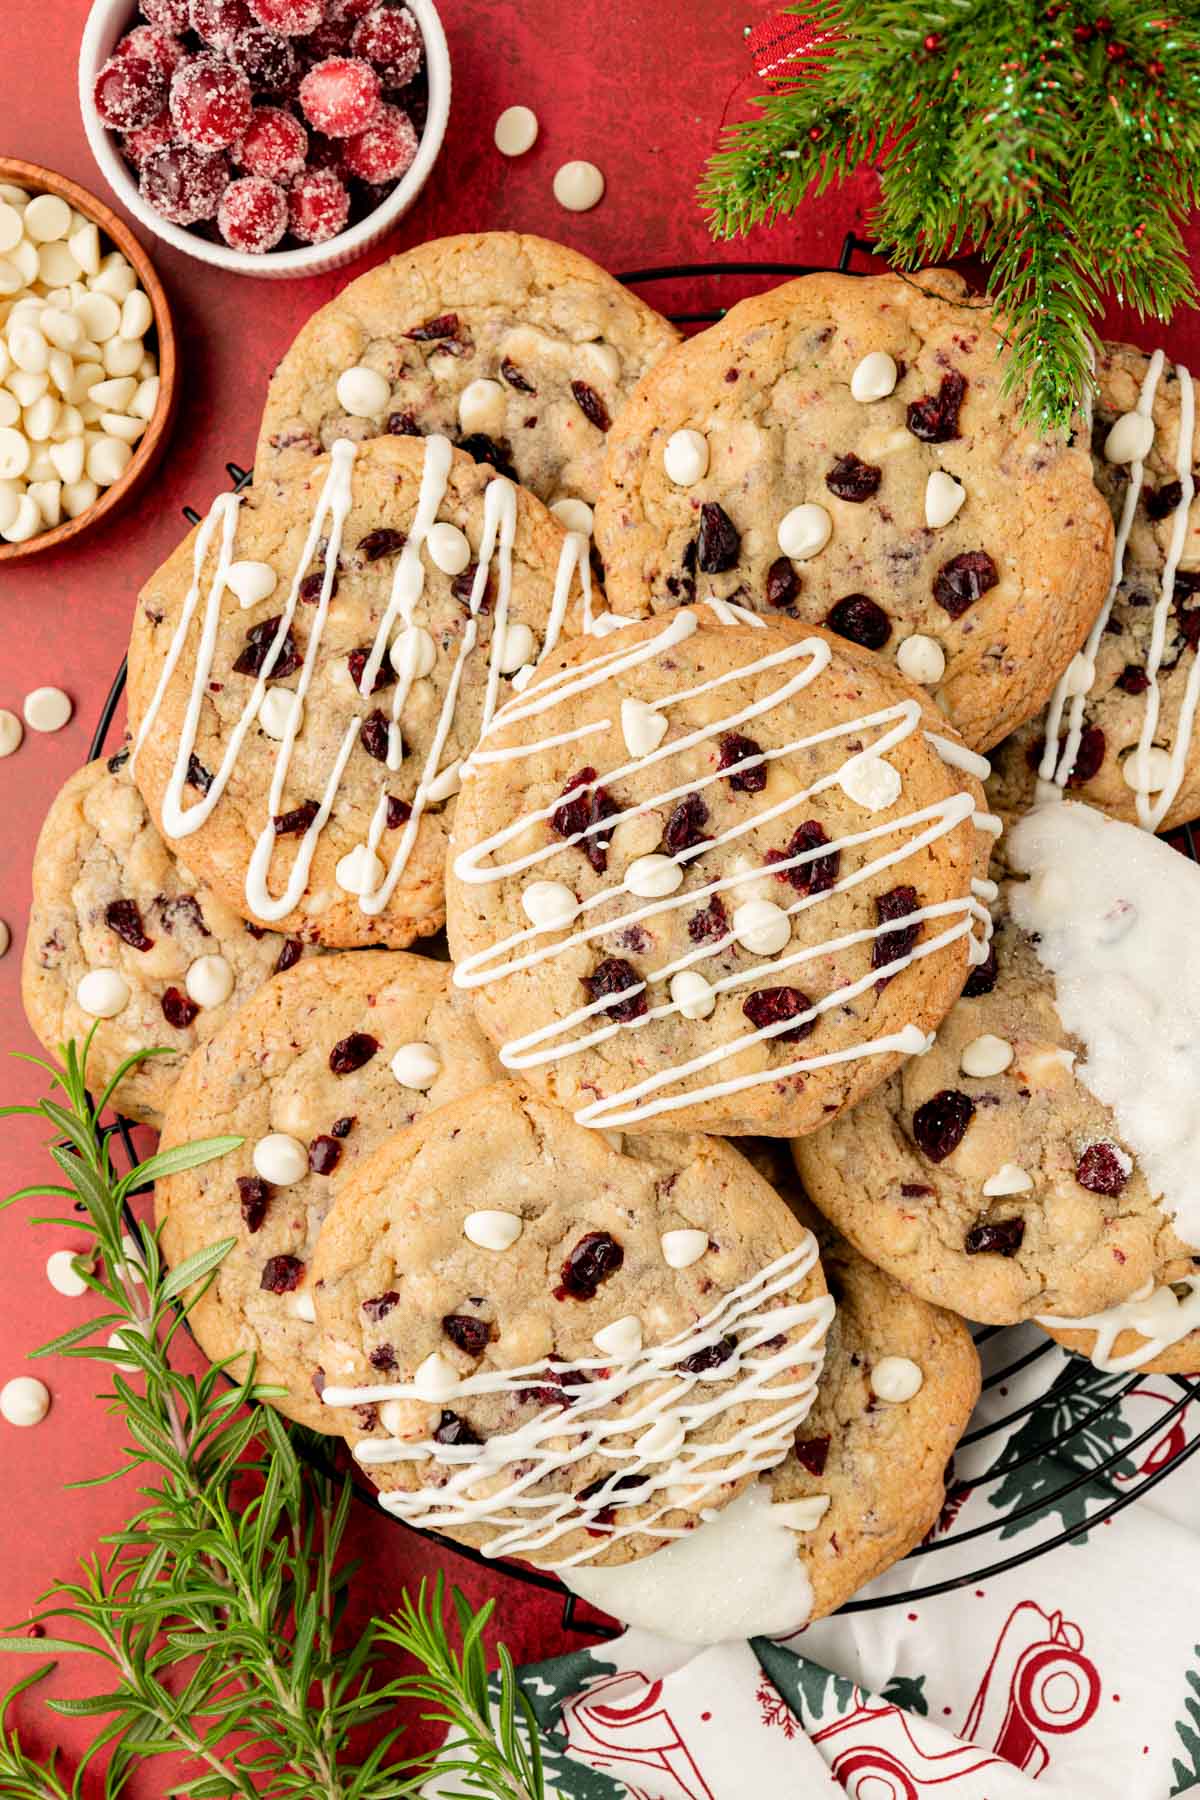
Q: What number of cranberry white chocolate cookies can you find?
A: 11